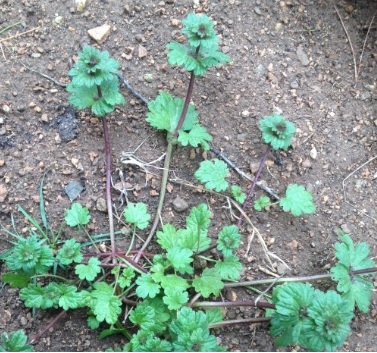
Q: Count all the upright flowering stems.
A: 3